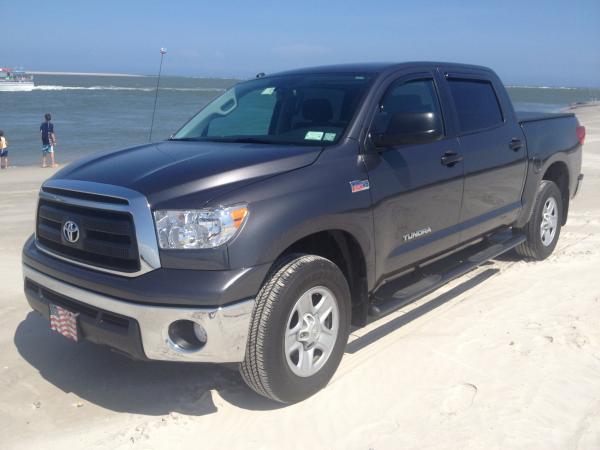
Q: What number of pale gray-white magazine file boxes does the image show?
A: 0